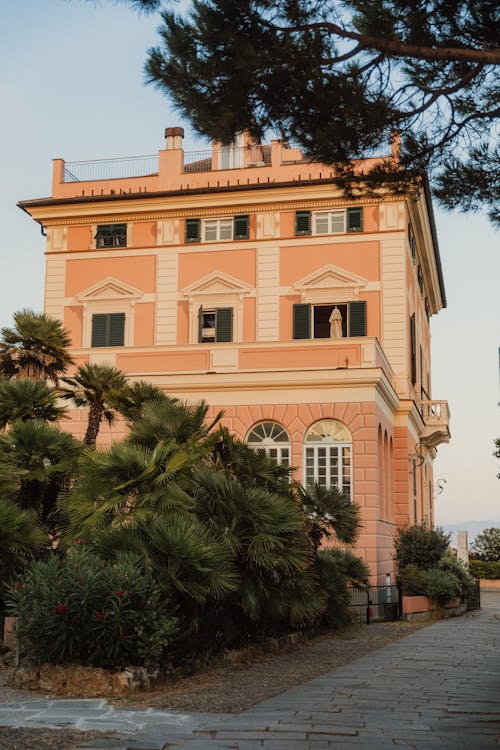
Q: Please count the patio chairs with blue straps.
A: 0